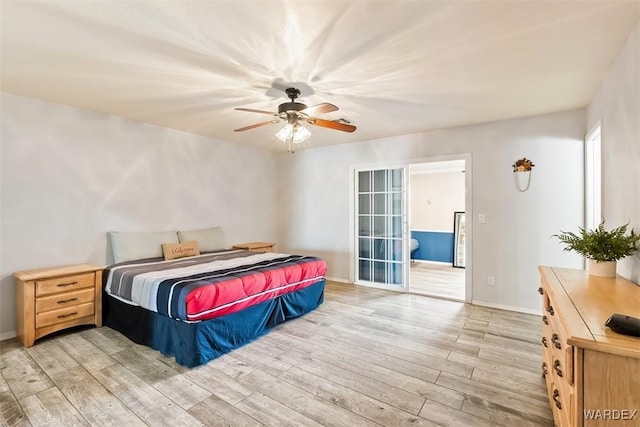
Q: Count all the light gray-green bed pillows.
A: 2